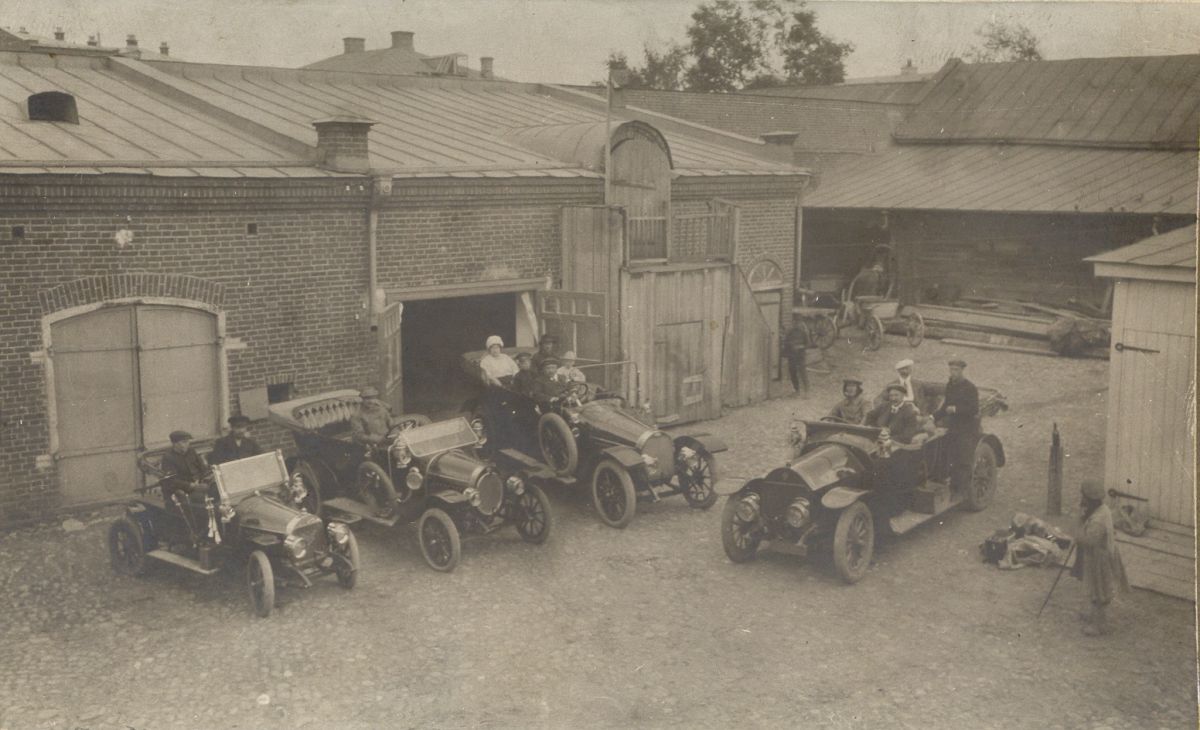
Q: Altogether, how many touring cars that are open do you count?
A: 4